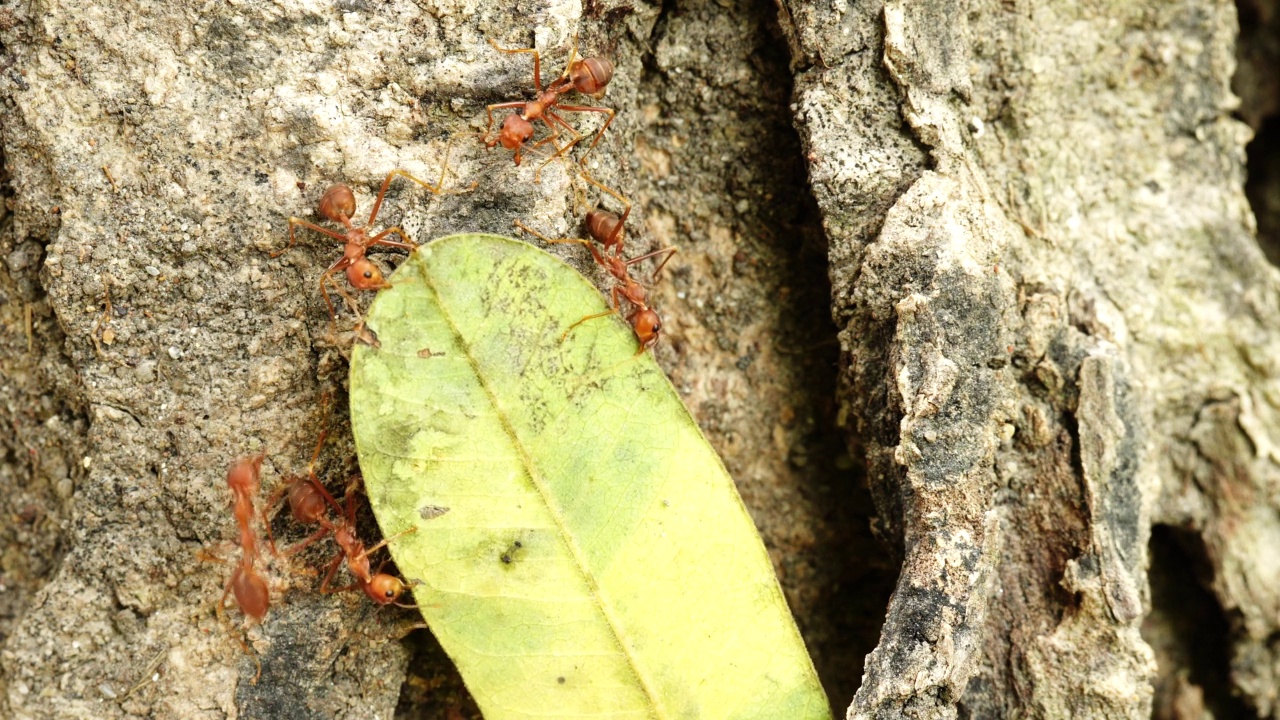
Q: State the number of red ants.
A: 5